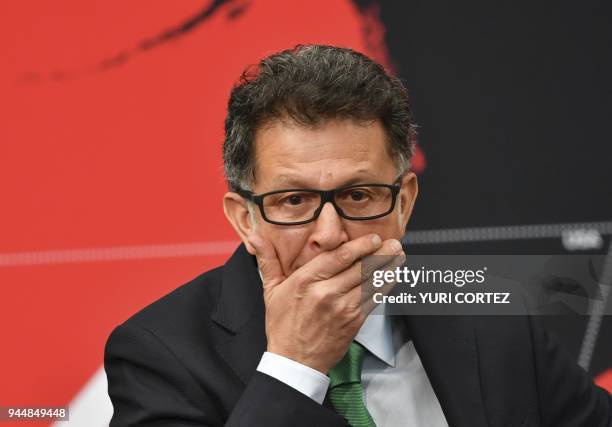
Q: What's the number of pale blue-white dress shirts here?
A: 1